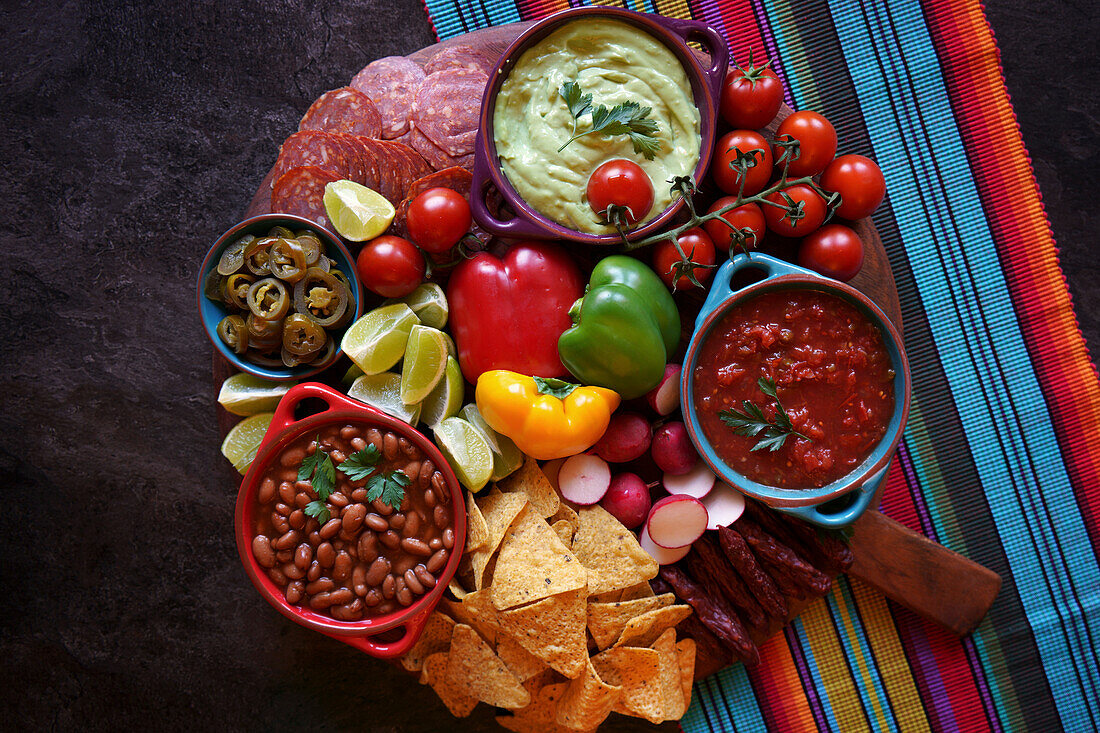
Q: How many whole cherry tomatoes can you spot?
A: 11